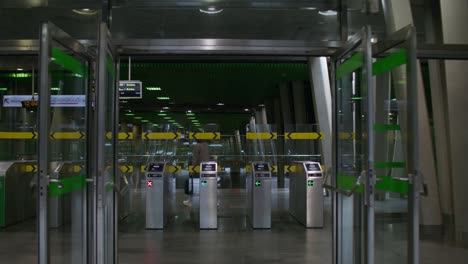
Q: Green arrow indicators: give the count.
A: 3